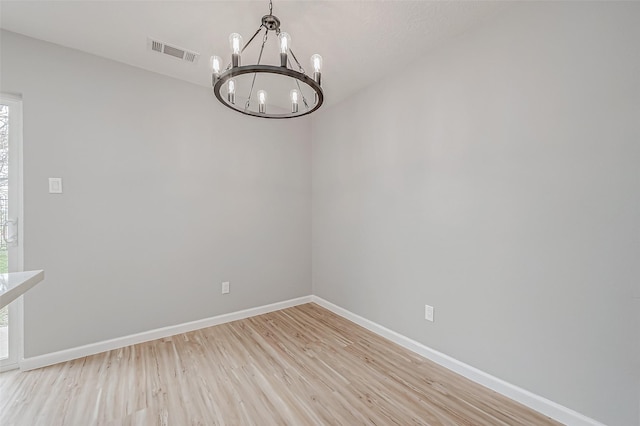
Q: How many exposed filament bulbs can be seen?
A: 7